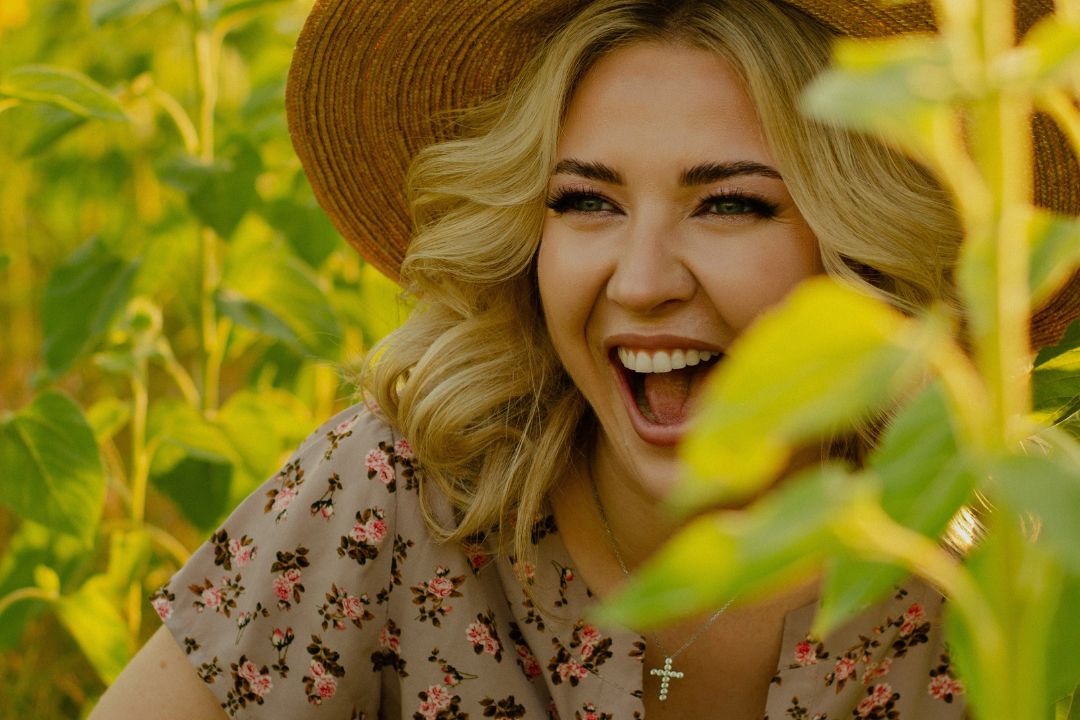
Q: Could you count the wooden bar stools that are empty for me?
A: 0